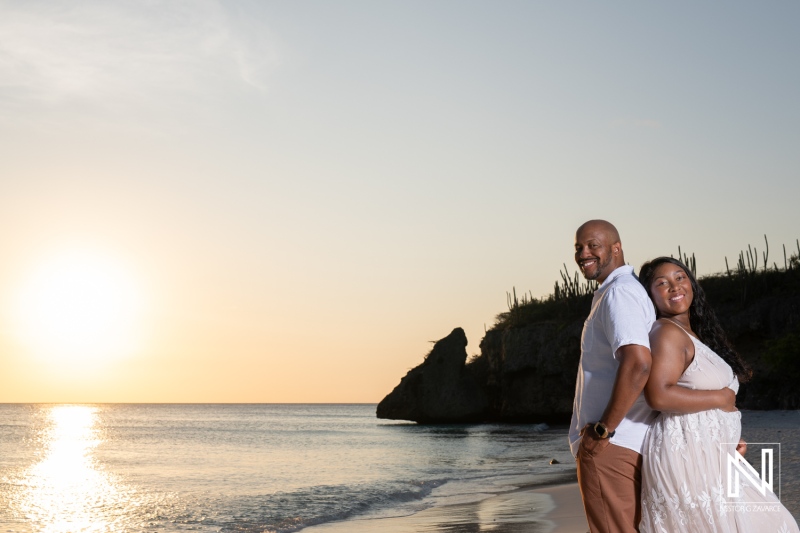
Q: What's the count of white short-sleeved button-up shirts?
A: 1